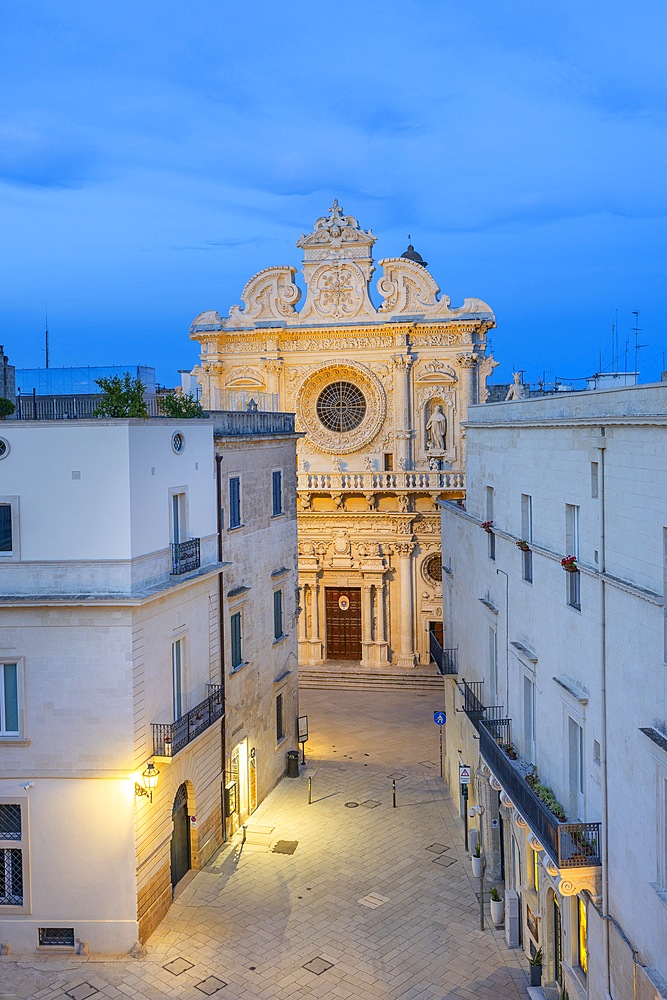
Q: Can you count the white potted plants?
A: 2